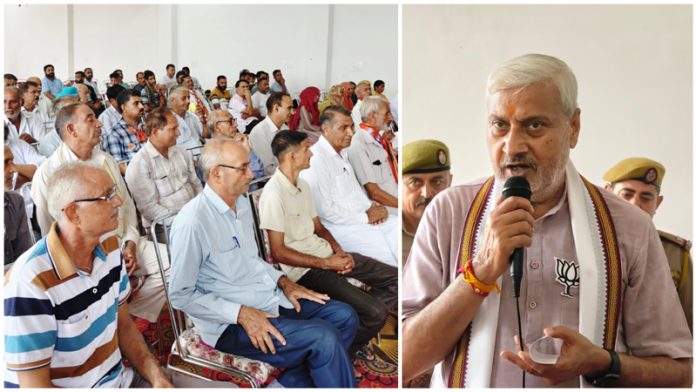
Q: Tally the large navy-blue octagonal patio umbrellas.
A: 0